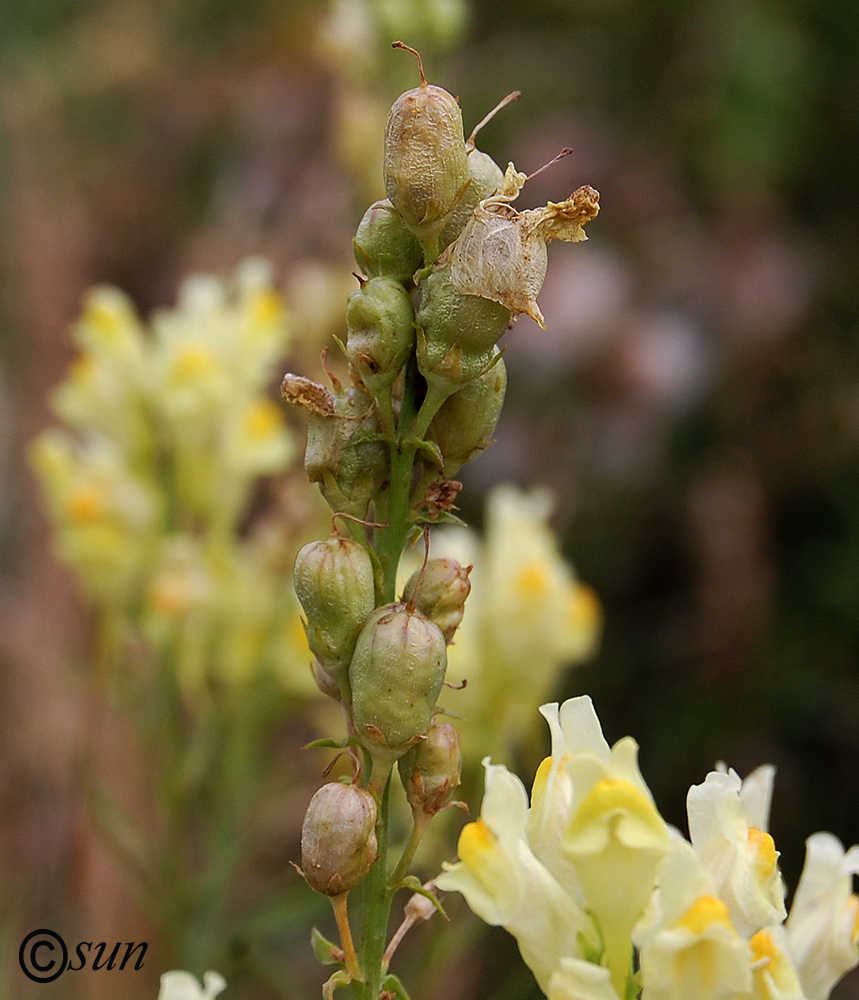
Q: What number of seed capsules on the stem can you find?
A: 12